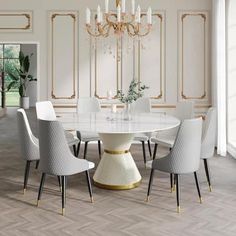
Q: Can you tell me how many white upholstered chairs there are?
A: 8